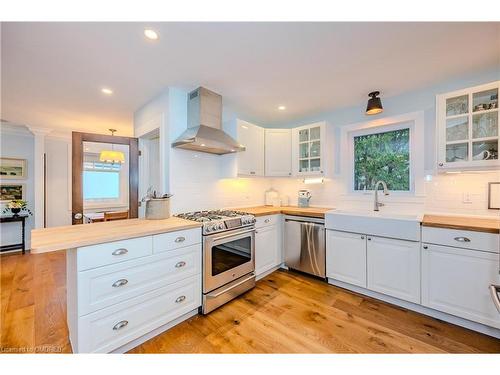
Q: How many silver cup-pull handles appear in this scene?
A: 8